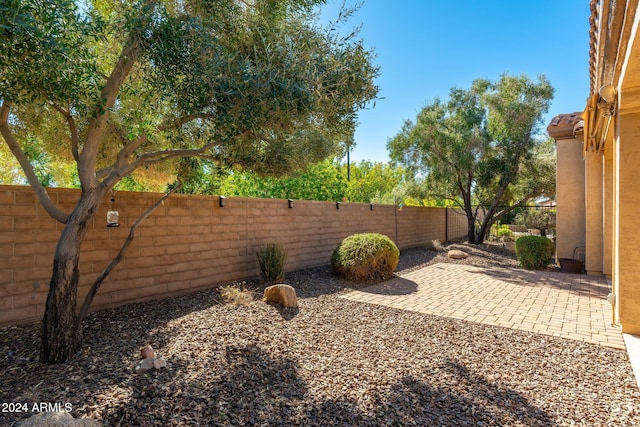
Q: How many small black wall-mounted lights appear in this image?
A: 4